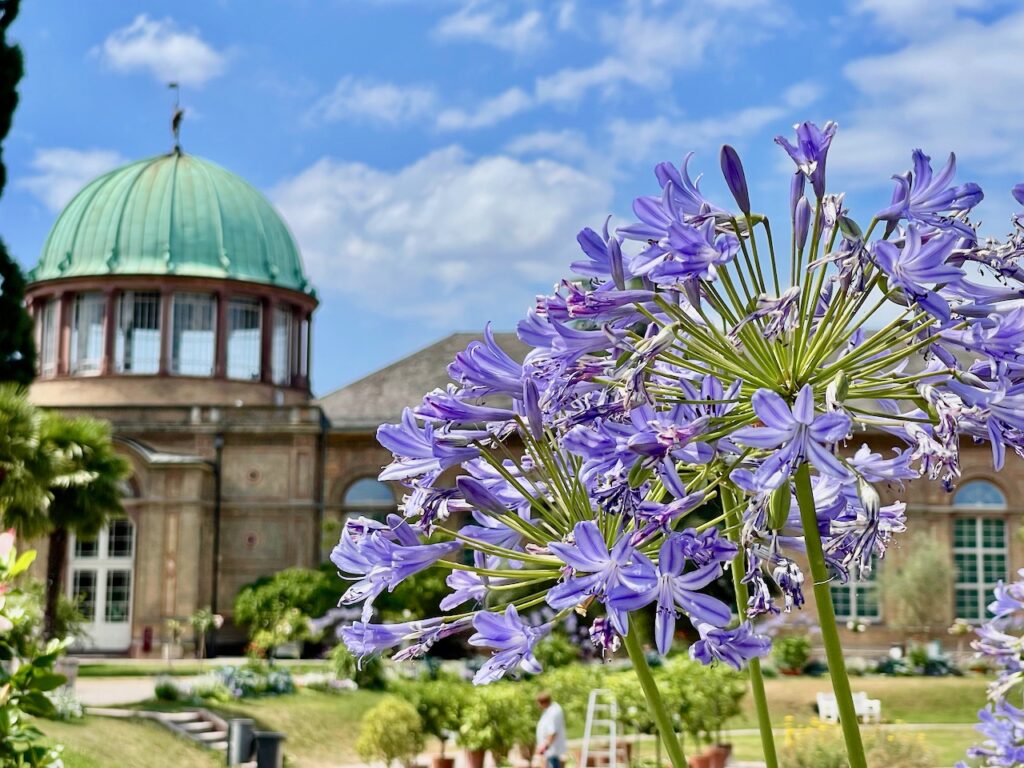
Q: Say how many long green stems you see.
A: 3